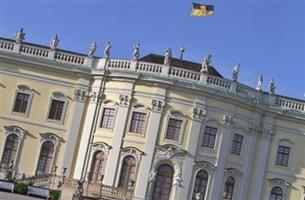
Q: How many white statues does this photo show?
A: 10